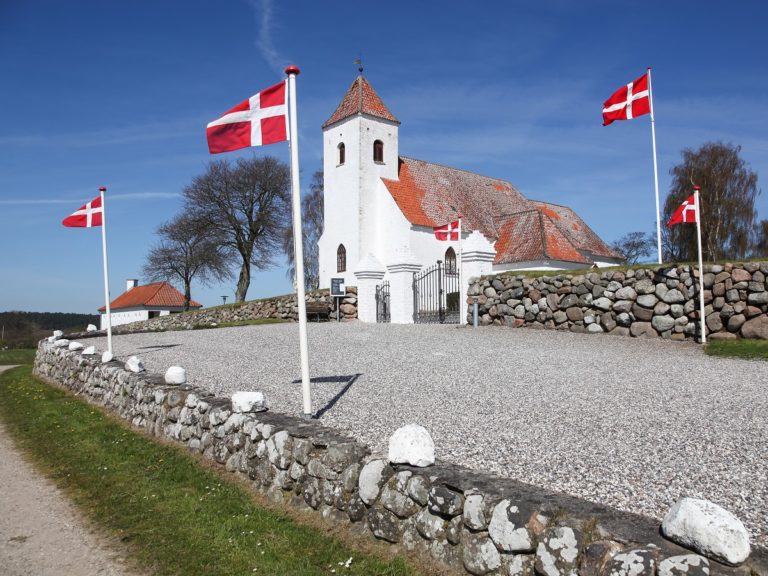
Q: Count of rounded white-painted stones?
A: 12